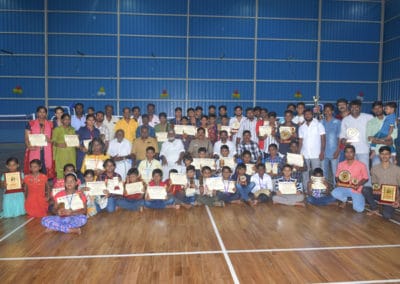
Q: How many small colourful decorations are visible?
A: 6